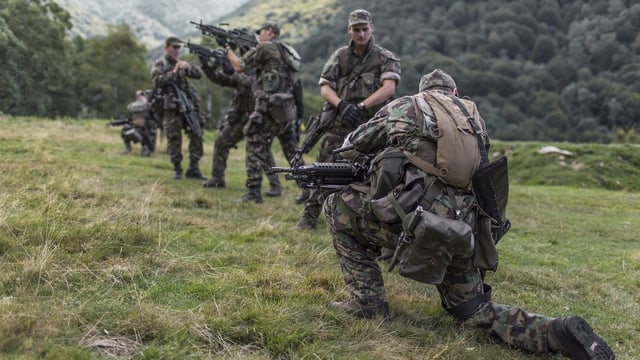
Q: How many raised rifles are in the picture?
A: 2